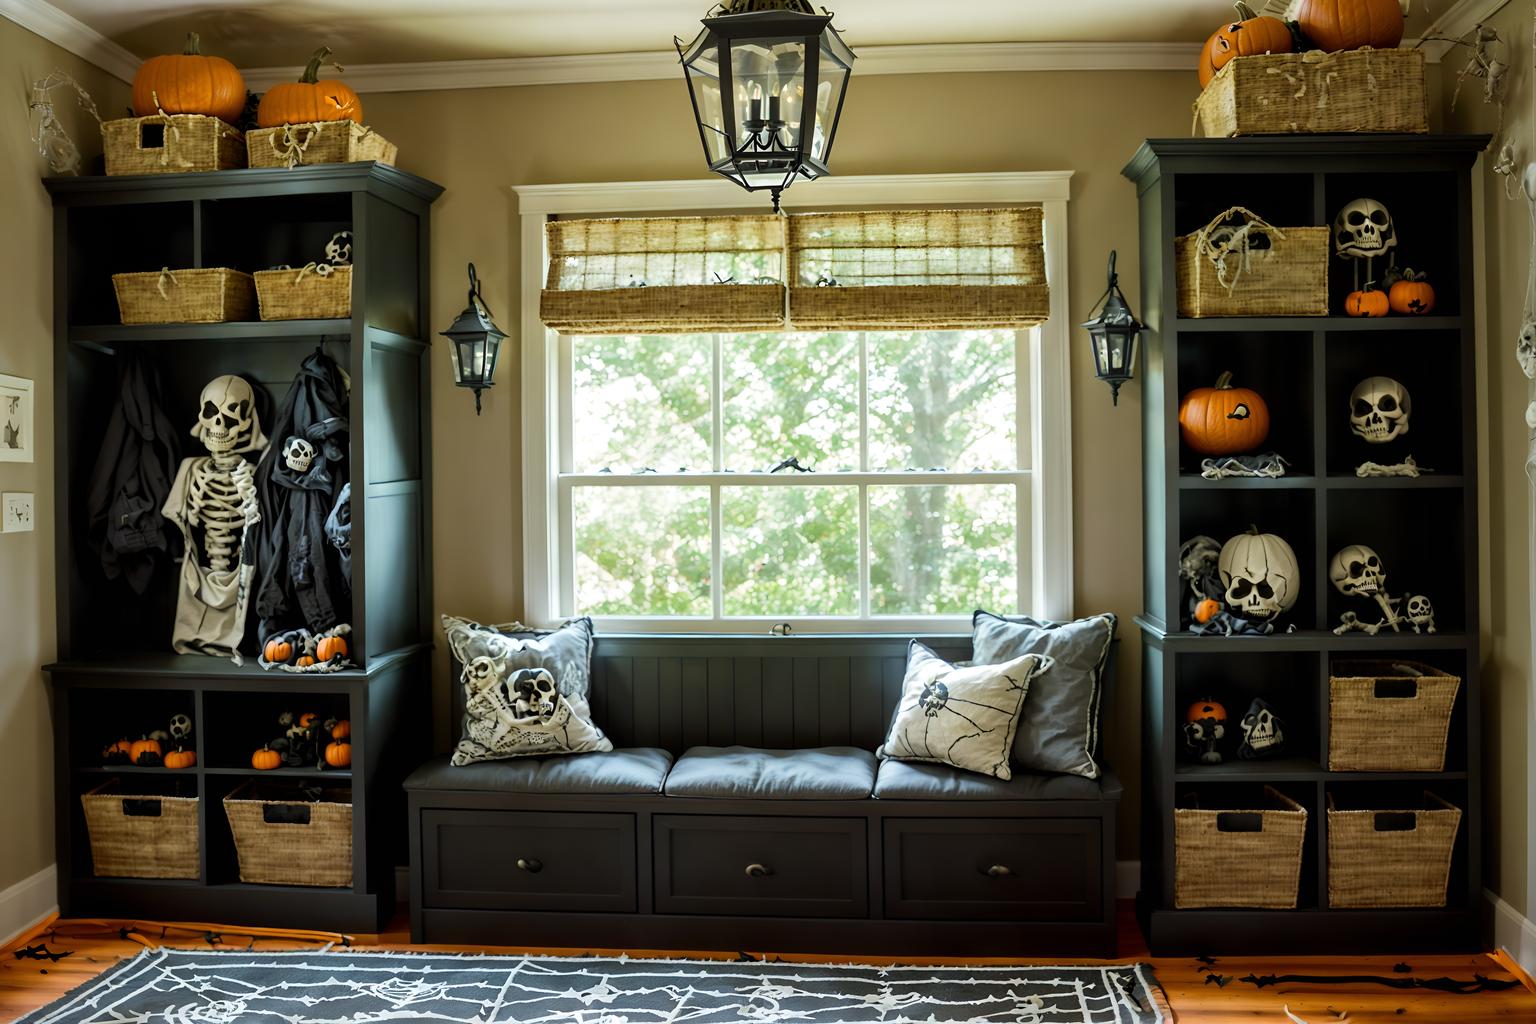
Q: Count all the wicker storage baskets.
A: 11